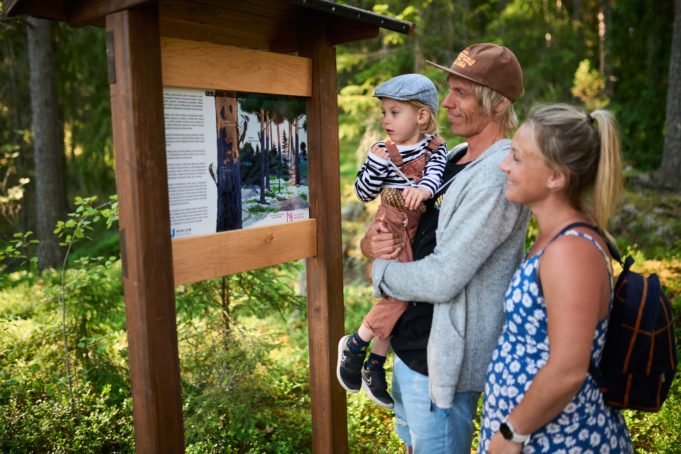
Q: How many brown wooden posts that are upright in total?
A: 2